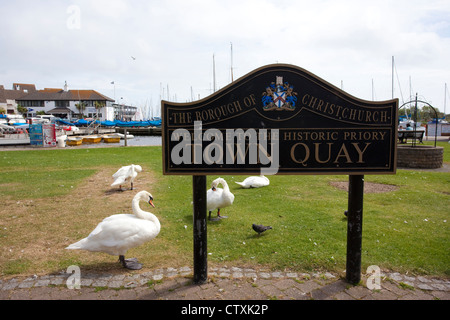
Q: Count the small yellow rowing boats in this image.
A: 3